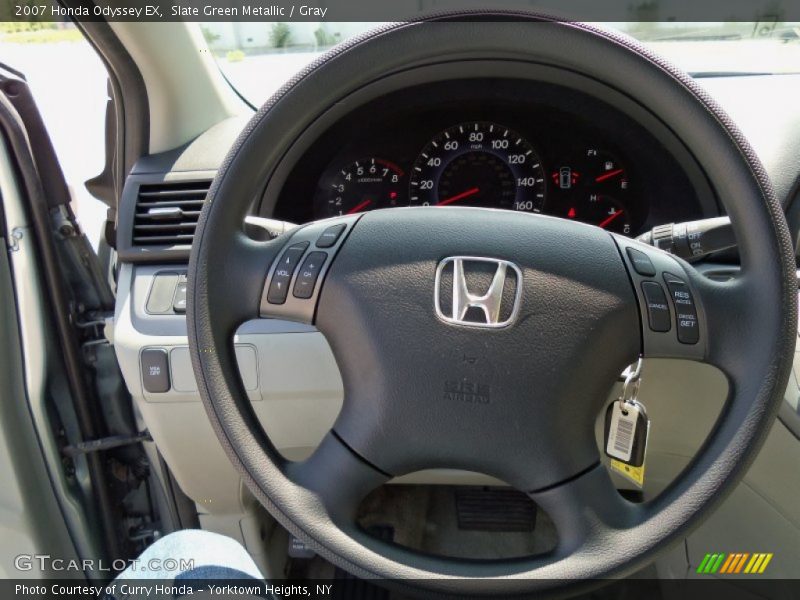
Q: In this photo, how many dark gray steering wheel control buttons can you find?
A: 6